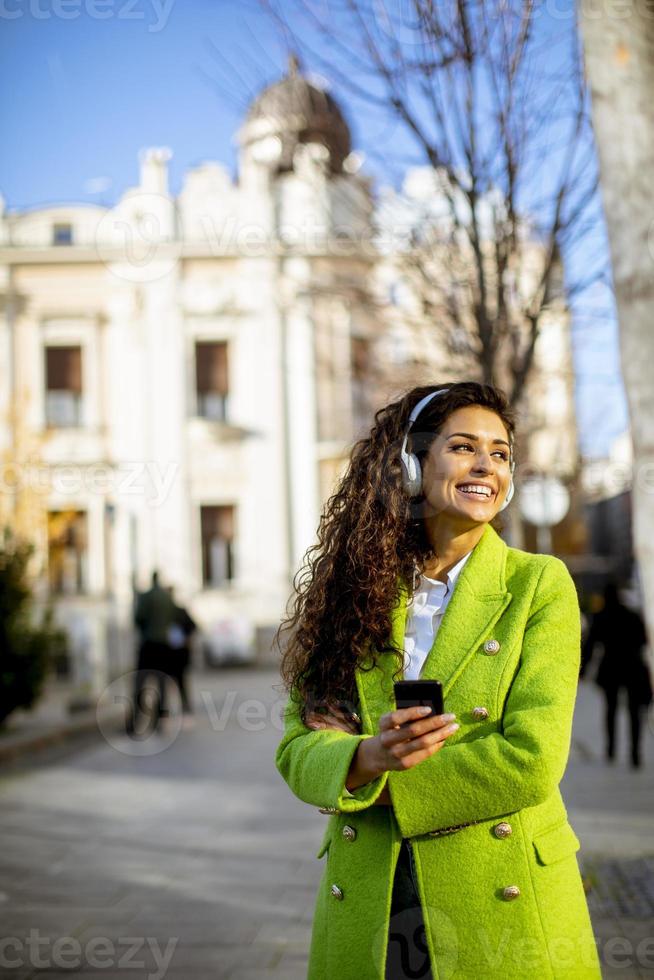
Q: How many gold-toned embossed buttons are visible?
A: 6